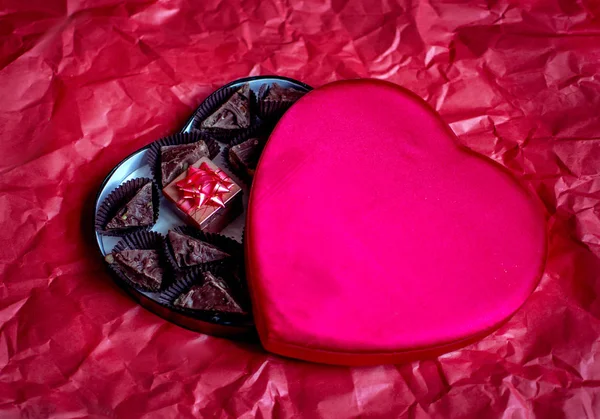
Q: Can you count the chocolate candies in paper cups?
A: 8